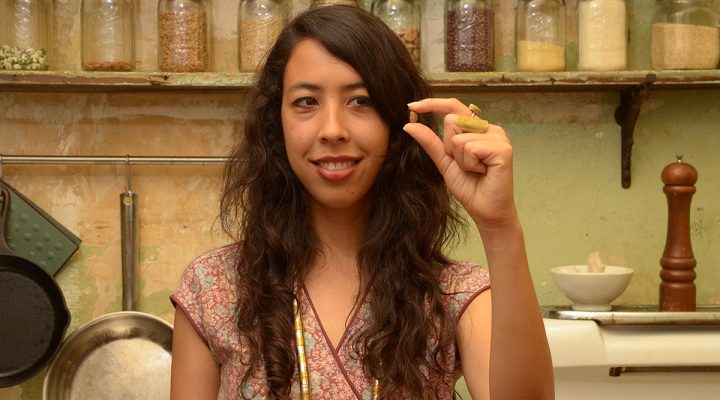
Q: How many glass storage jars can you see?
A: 10